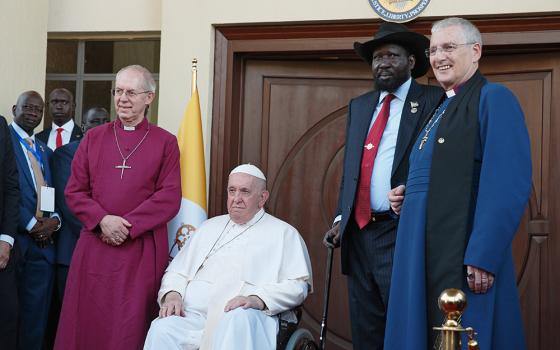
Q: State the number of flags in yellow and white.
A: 1